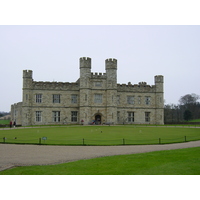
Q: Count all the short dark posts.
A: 6